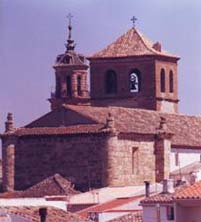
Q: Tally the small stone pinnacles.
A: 3